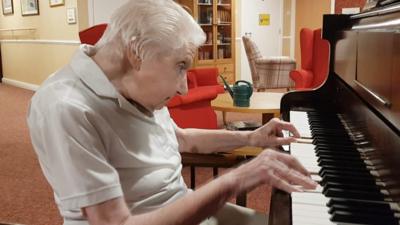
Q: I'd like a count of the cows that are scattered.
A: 0